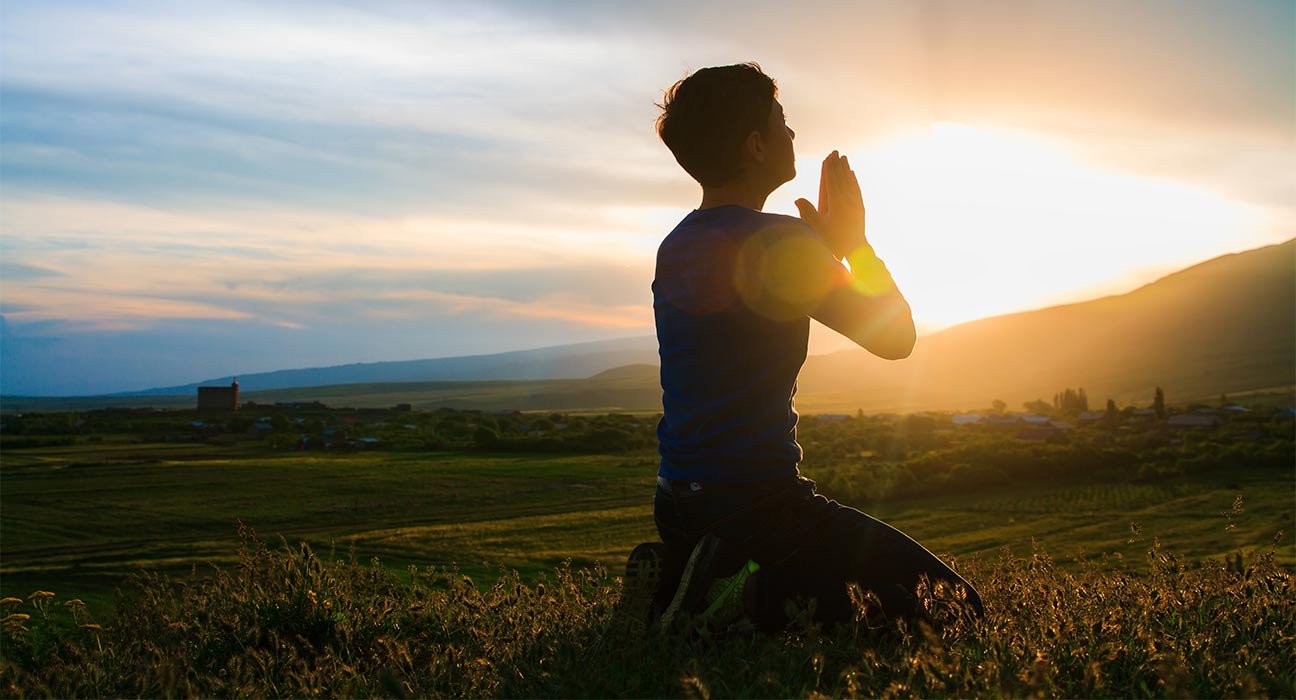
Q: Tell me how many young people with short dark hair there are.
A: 1